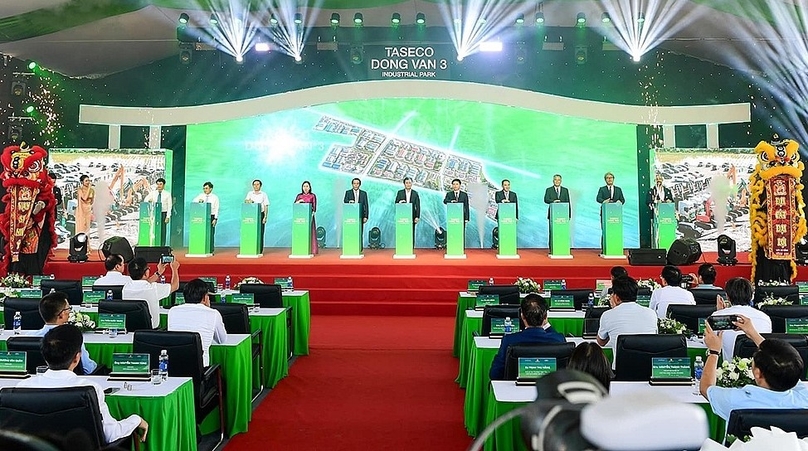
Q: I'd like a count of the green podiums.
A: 11